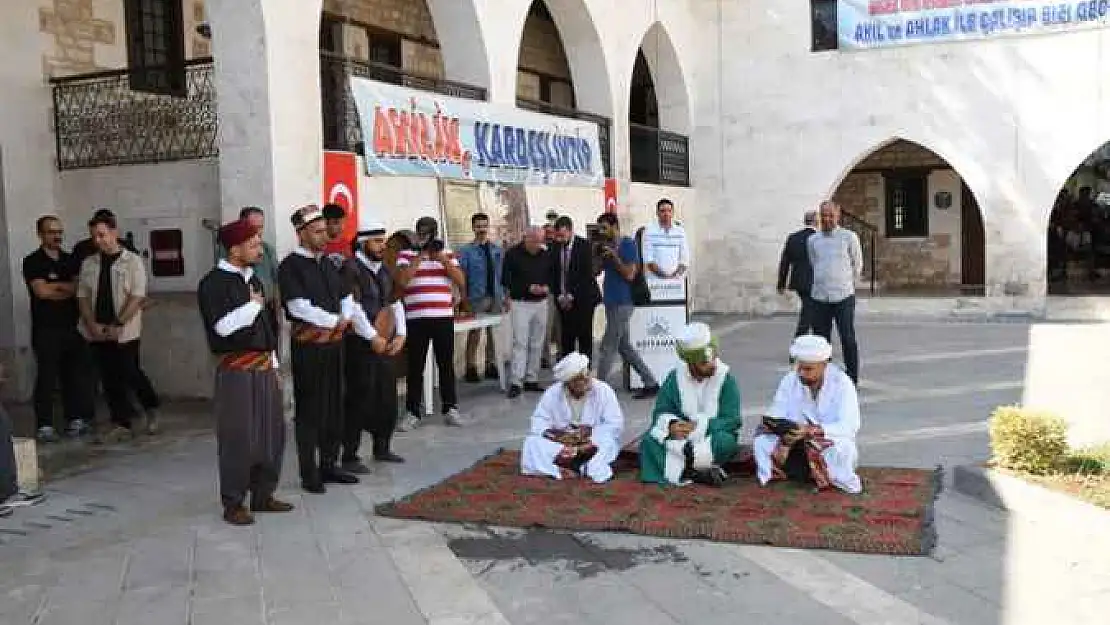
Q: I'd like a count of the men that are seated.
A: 3